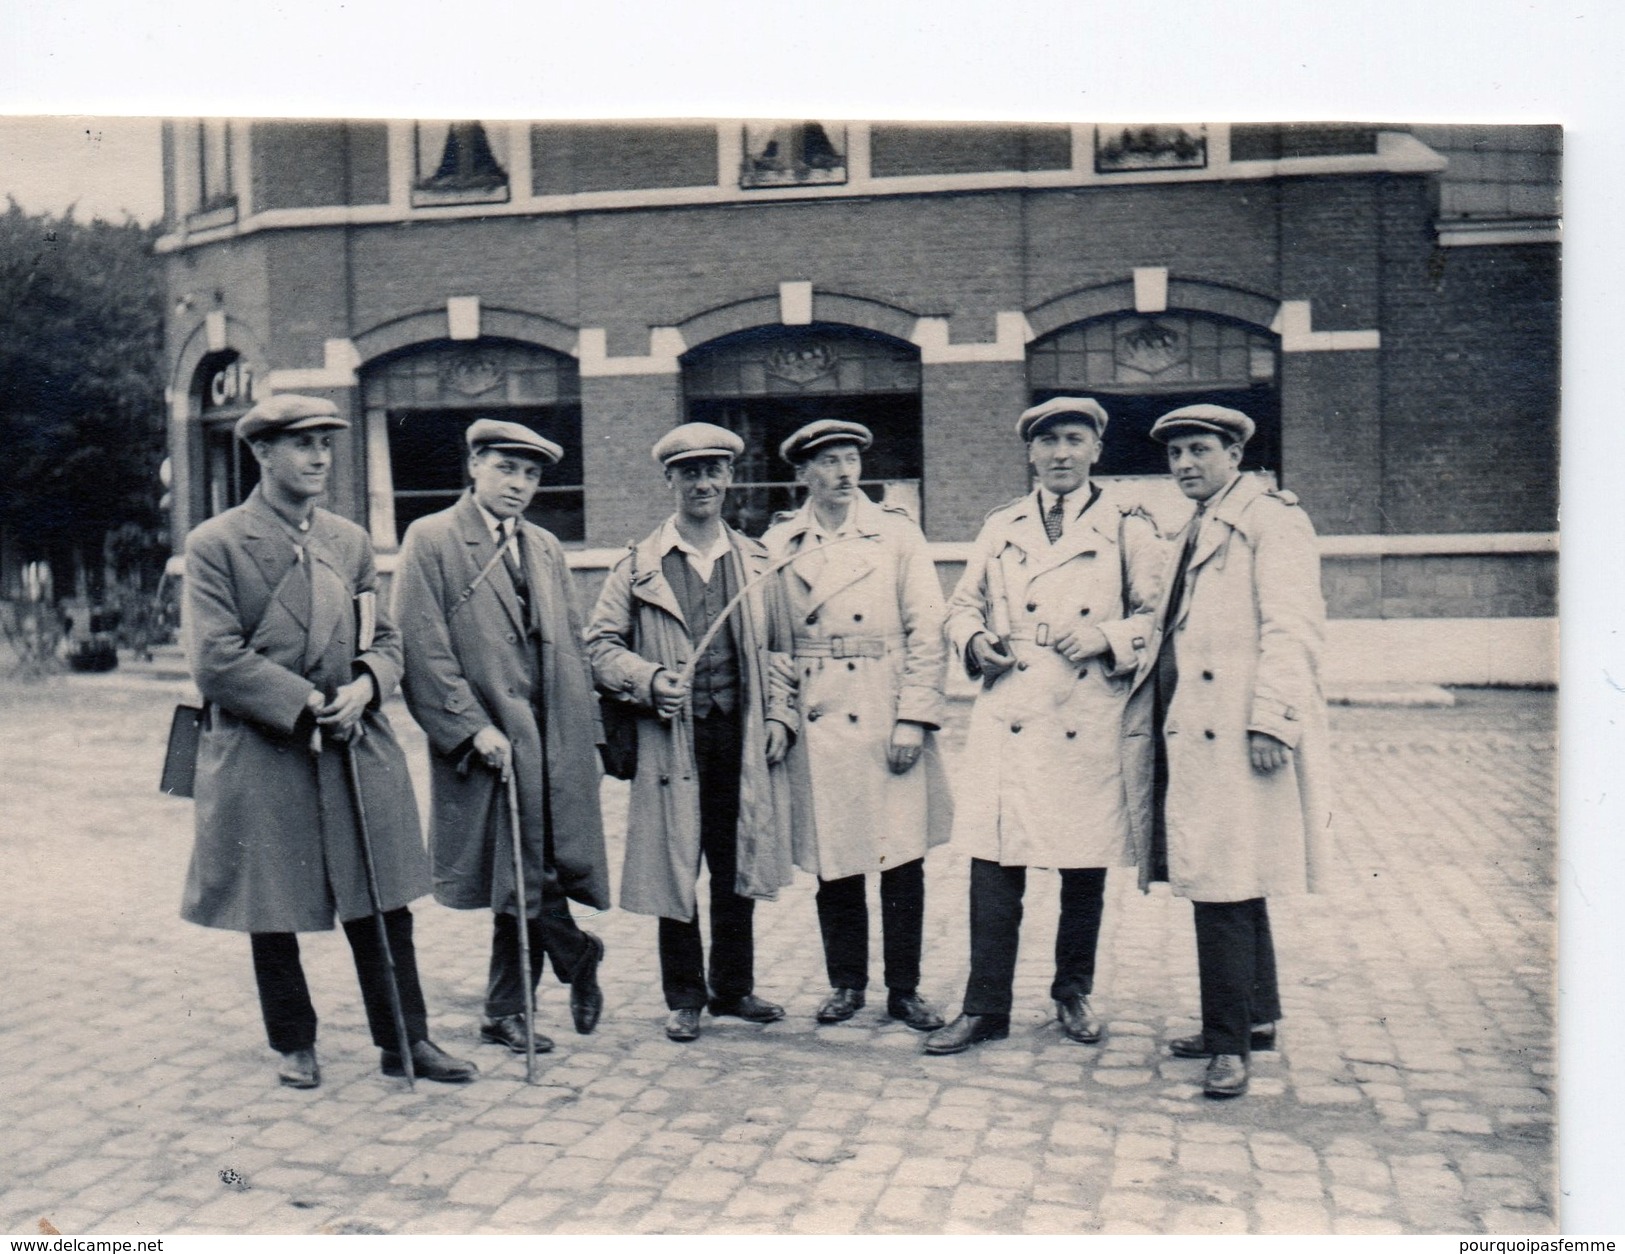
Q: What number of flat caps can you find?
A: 6